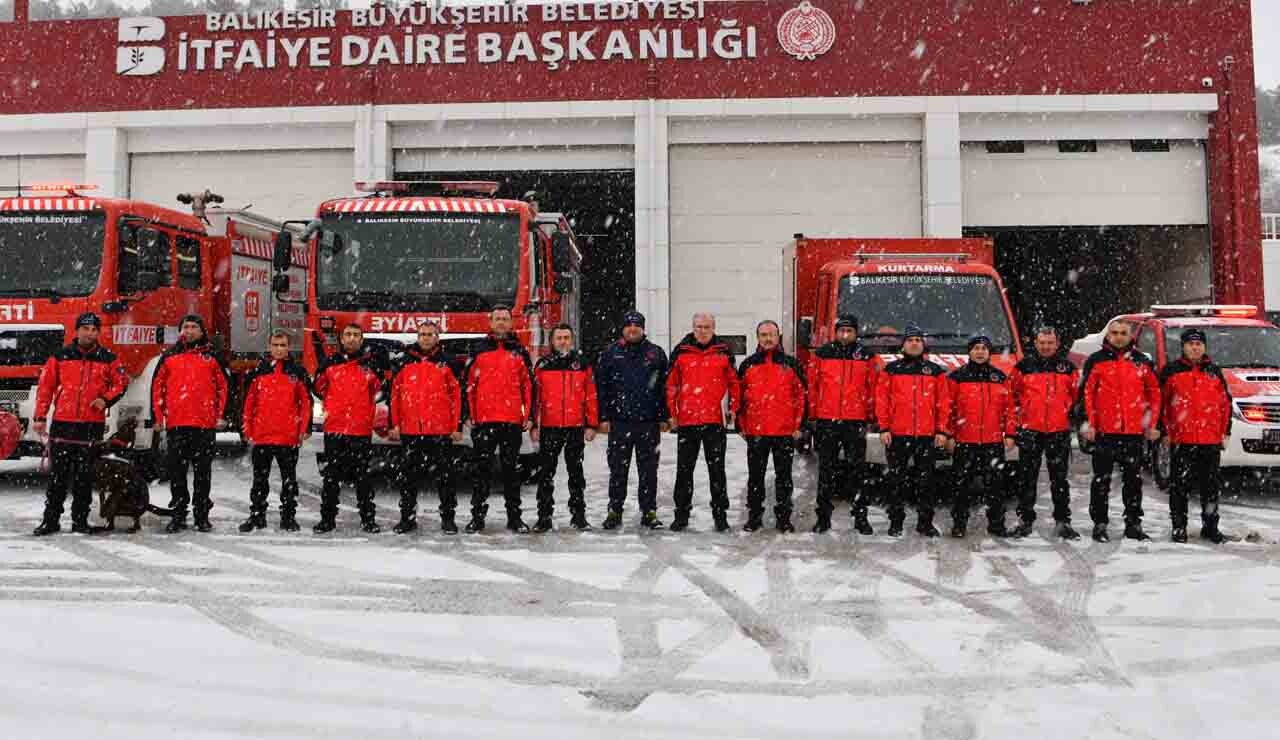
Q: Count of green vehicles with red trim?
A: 0